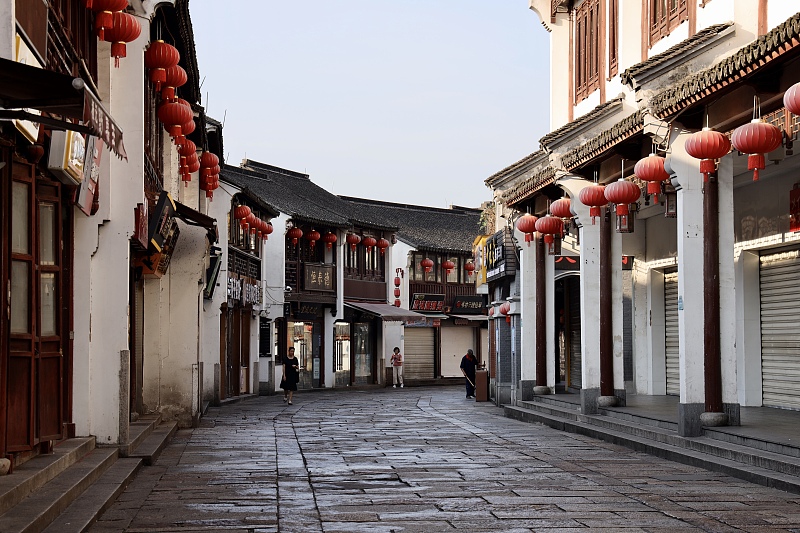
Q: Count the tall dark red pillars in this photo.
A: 3